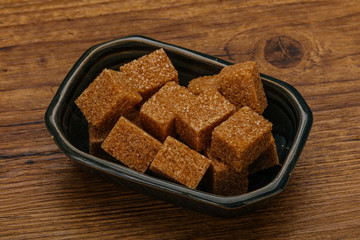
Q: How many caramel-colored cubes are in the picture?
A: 12